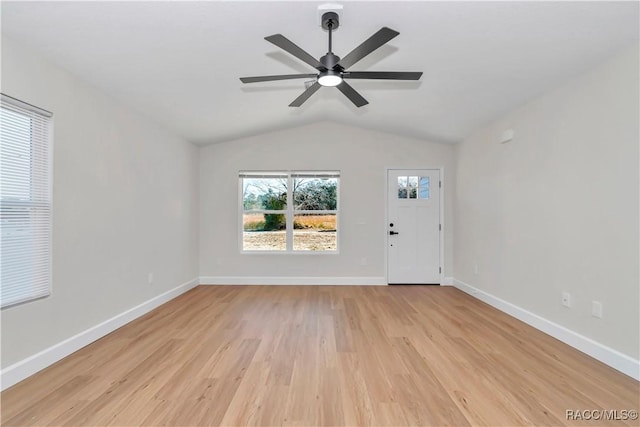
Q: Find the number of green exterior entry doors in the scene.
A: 0